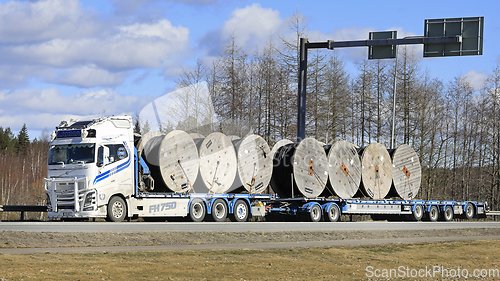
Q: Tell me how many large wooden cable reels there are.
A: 7